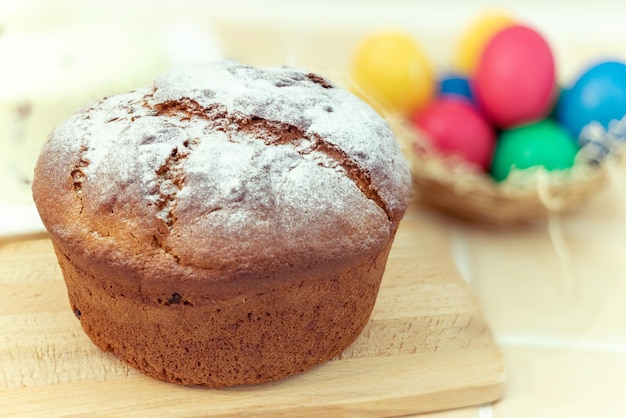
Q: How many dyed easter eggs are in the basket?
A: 7